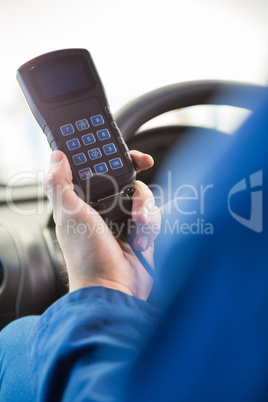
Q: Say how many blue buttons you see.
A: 12